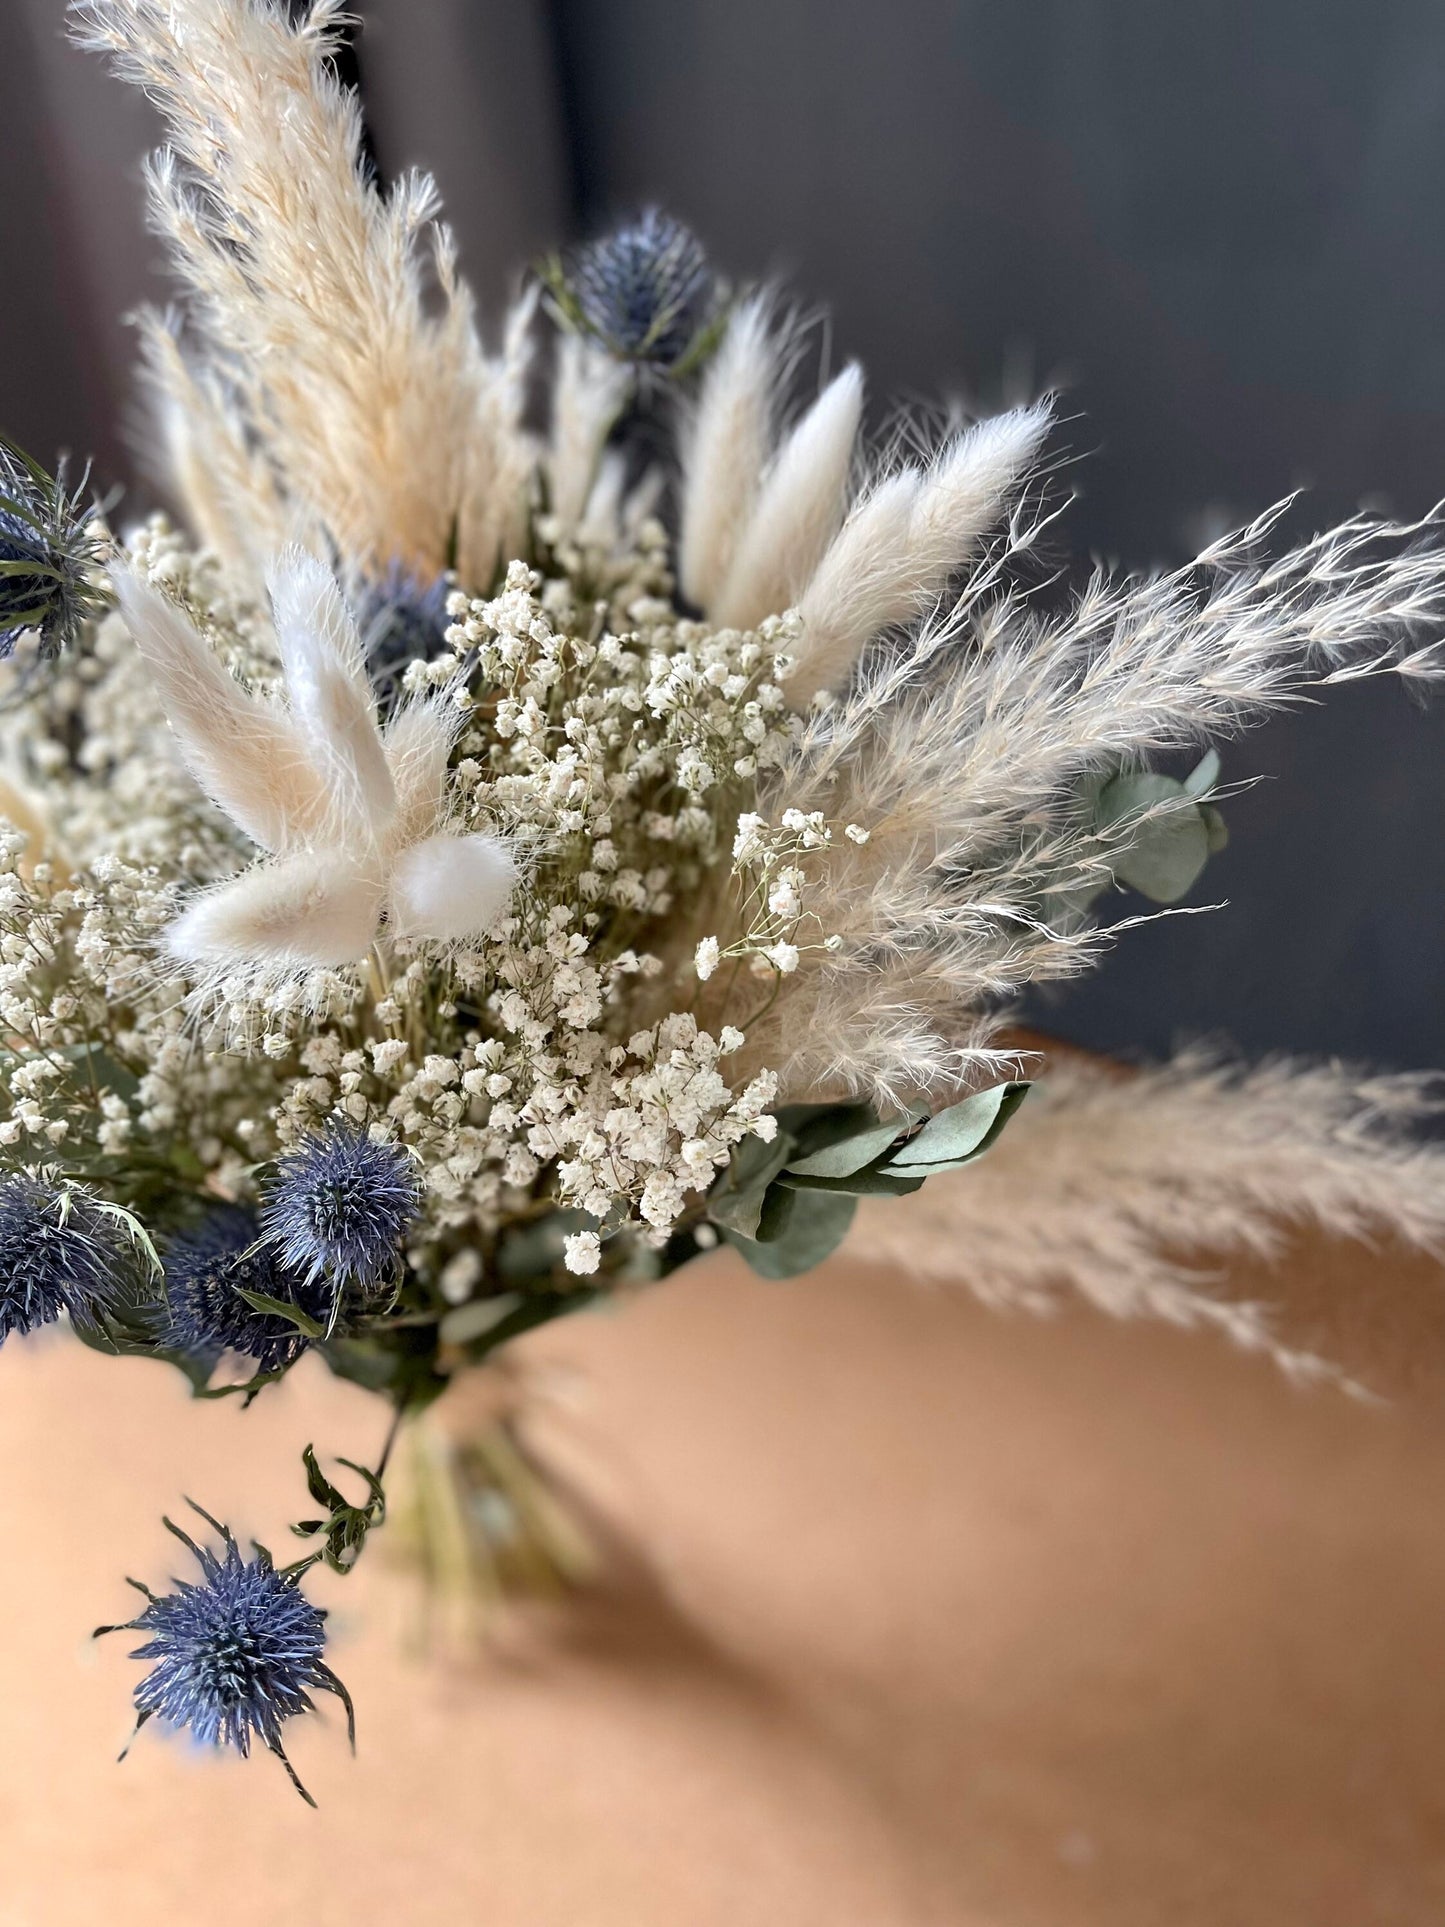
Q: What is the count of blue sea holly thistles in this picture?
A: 7